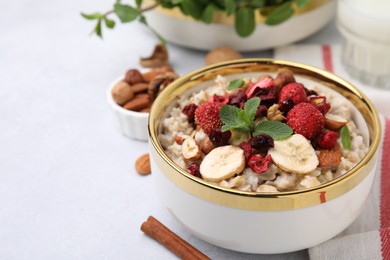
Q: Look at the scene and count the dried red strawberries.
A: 3